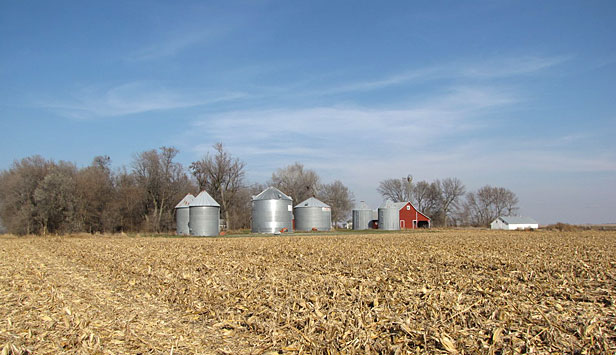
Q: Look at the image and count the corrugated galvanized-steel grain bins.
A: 6